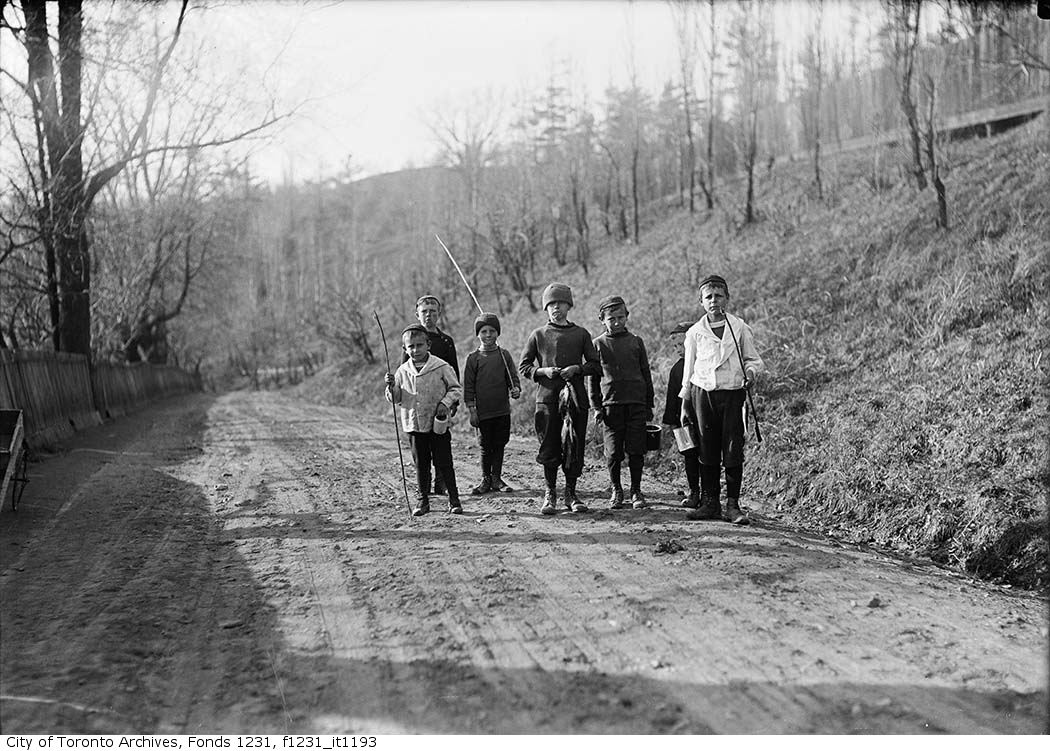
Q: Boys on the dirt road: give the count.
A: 7